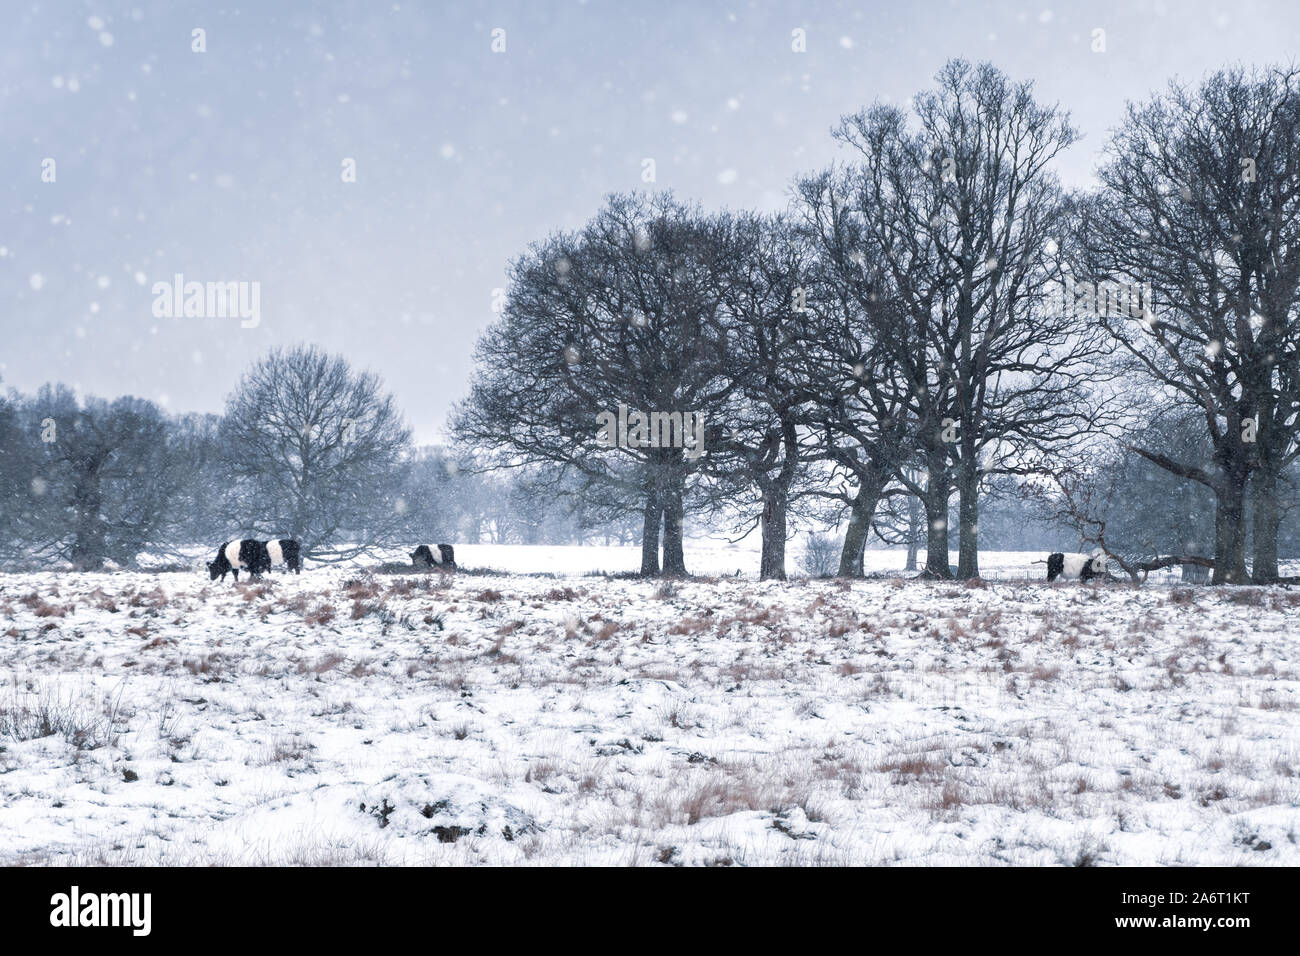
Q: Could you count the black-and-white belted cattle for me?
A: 4